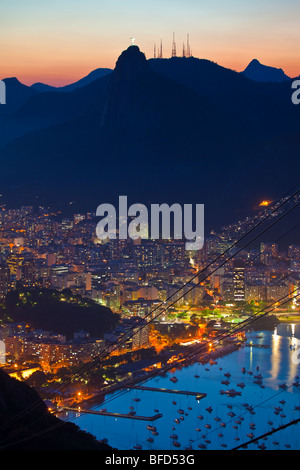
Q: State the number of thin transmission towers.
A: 5